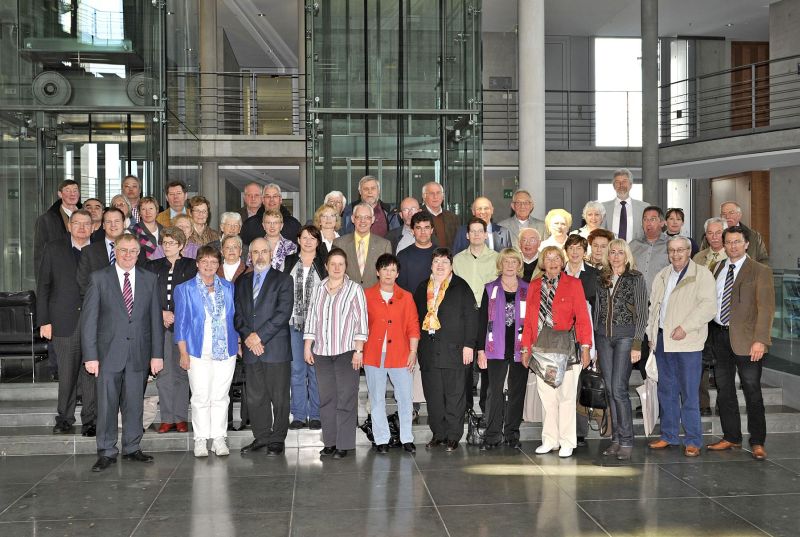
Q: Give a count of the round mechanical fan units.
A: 2